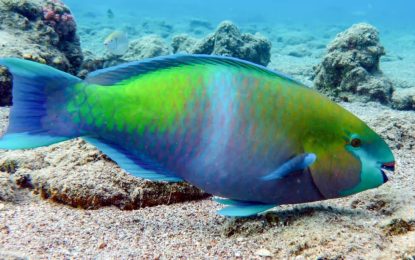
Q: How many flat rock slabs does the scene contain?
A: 1